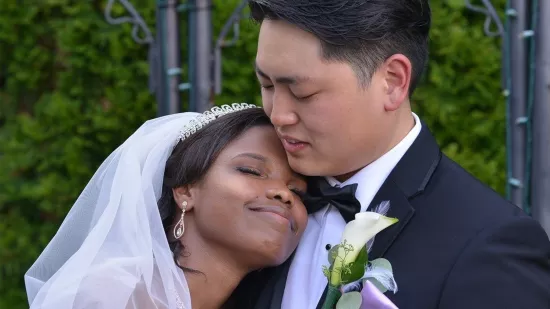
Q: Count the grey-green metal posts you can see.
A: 4